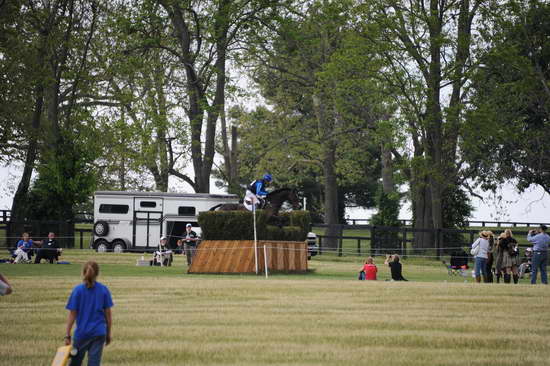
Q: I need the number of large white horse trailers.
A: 1